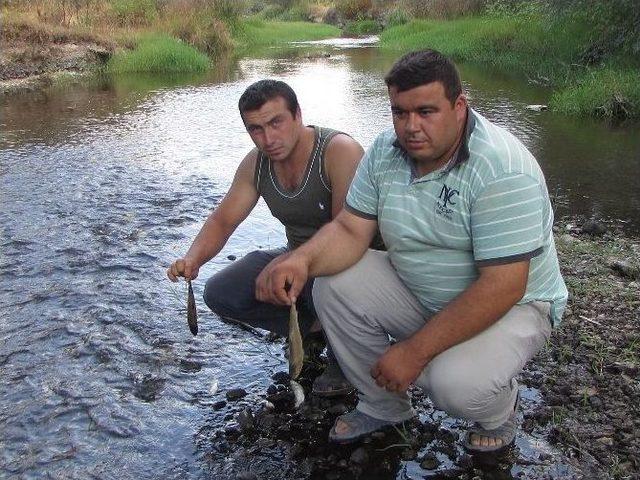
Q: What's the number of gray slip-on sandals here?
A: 2